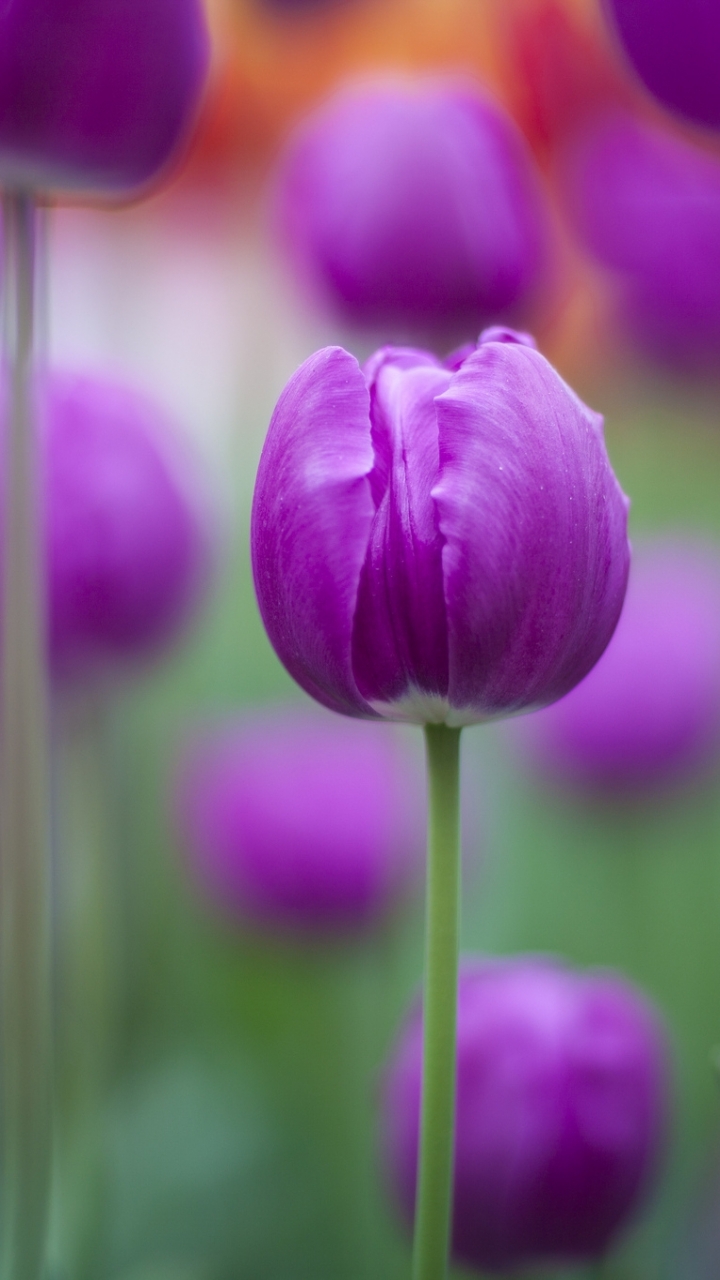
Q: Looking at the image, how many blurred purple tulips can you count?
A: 8